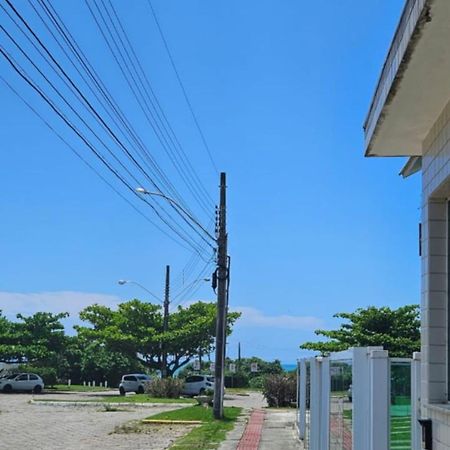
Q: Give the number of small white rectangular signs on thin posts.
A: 4